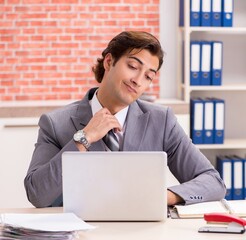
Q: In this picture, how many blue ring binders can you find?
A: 13